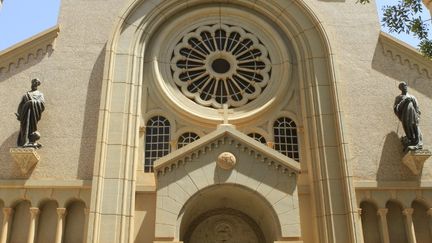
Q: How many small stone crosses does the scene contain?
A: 1